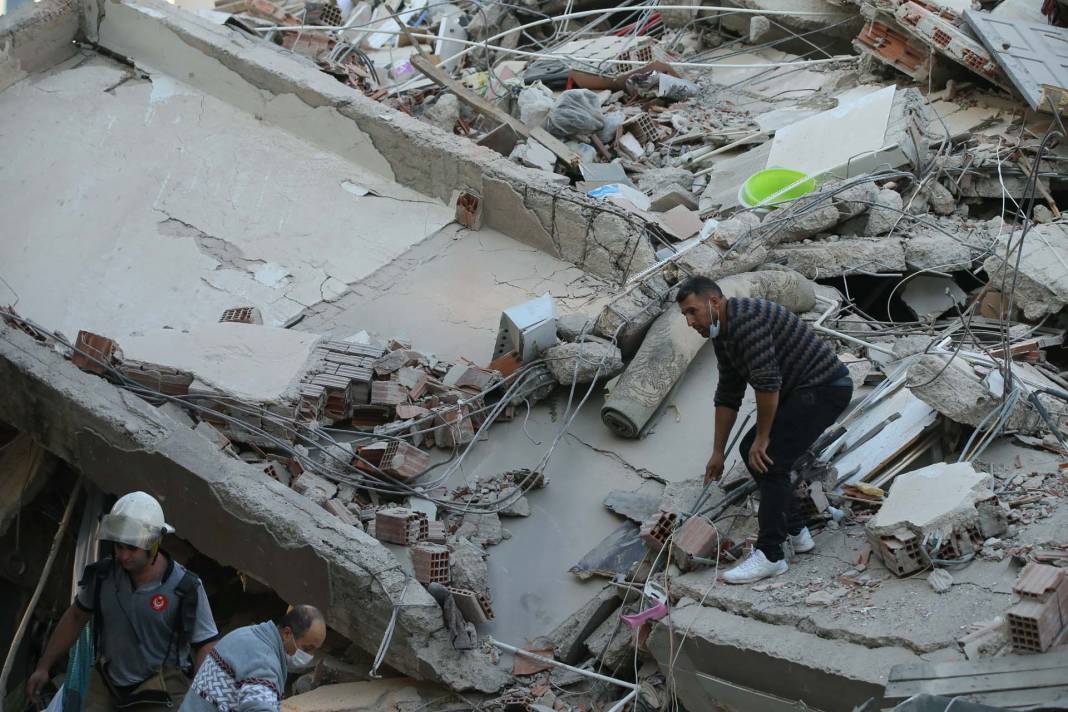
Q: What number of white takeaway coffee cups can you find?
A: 0